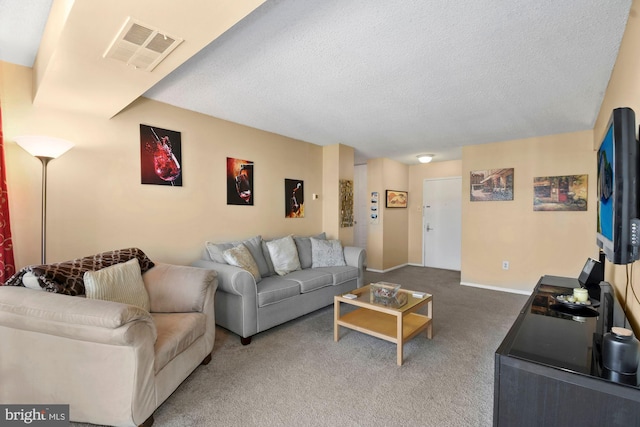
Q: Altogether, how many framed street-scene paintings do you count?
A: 2